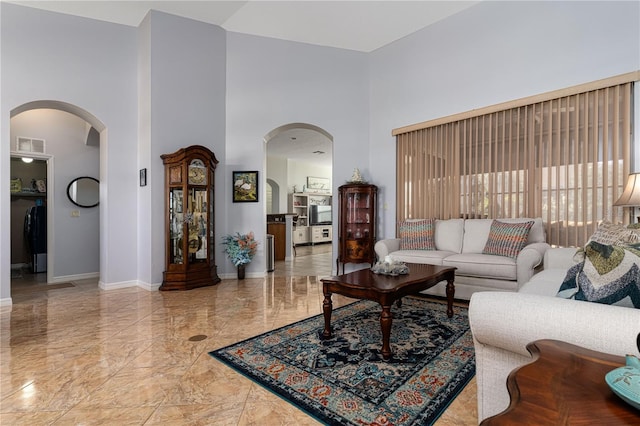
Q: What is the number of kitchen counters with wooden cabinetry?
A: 1